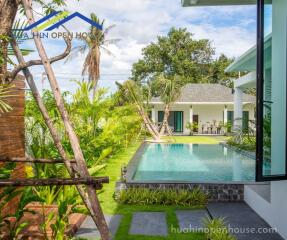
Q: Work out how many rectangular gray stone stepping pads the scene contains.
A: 3